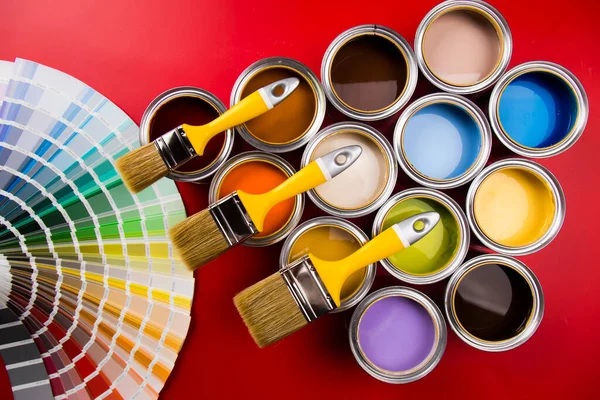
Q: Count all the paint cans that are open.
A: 13